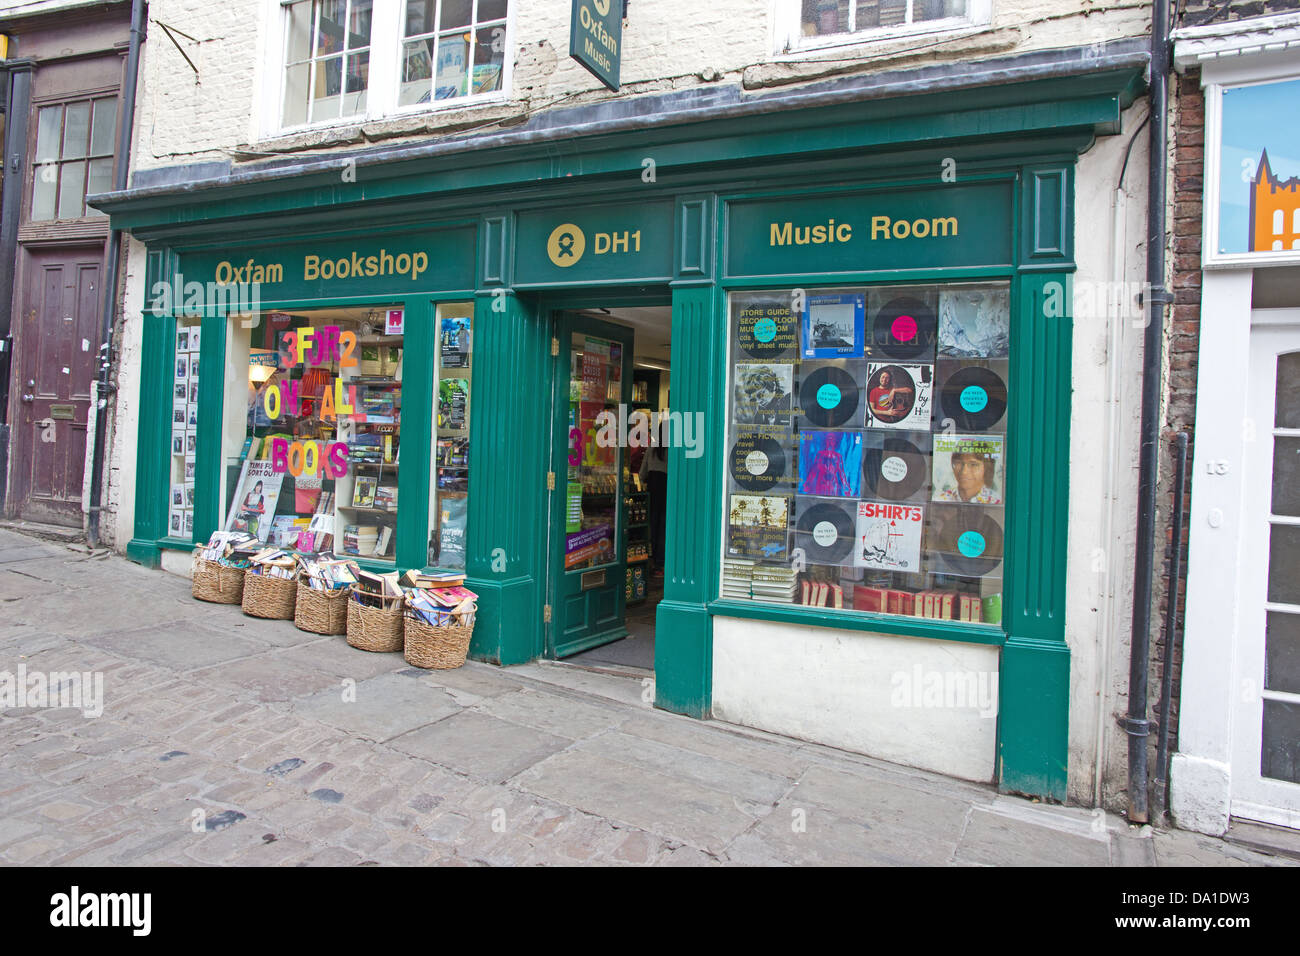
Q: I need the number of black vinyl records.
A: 8